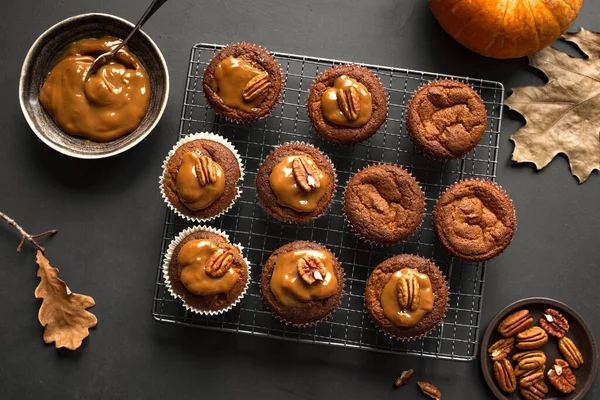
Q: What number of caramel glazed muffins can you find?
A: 7